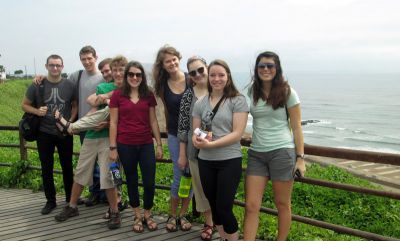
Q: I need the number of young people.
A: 9